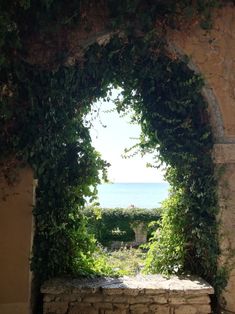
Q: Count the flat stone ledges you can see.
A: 1